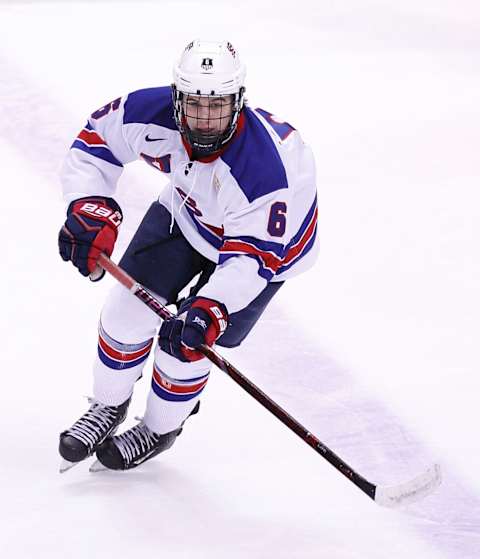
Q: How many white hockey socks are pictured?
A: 2